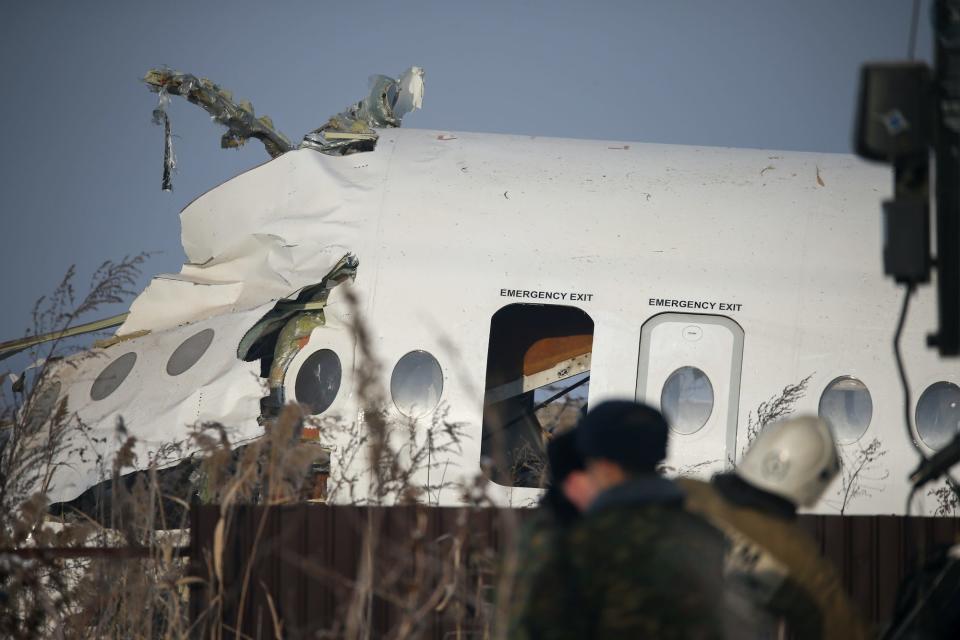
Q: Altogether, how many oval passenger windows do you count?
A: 8